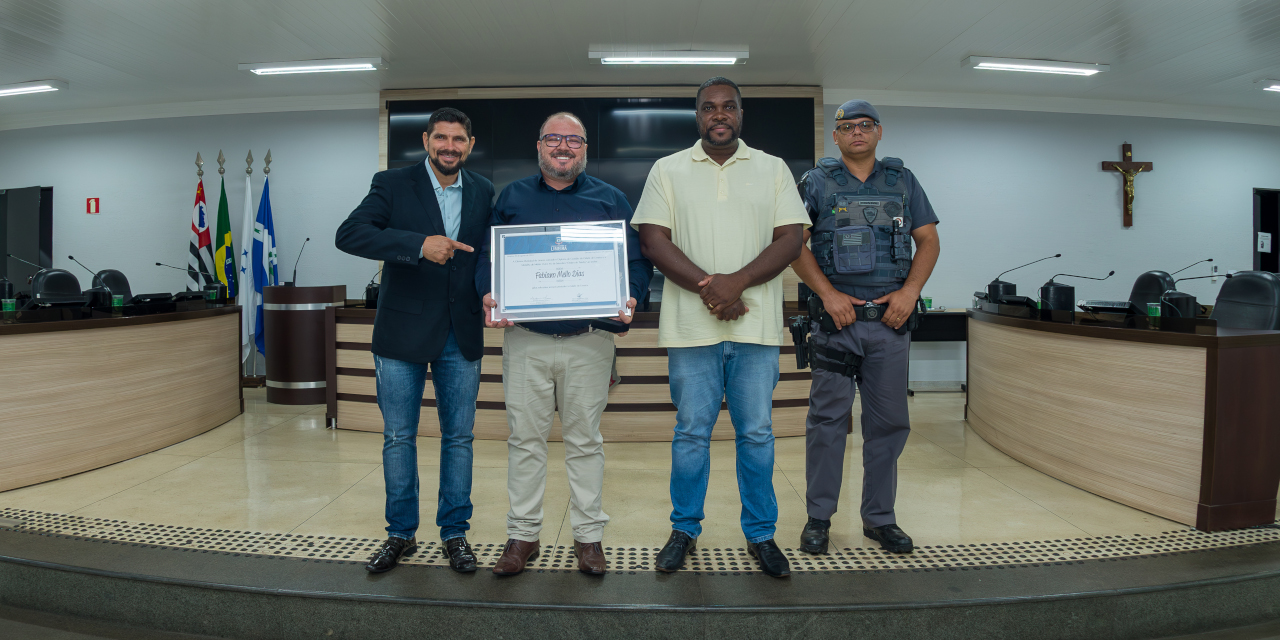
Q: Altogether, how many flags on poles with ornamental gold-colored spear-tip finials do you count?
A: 4